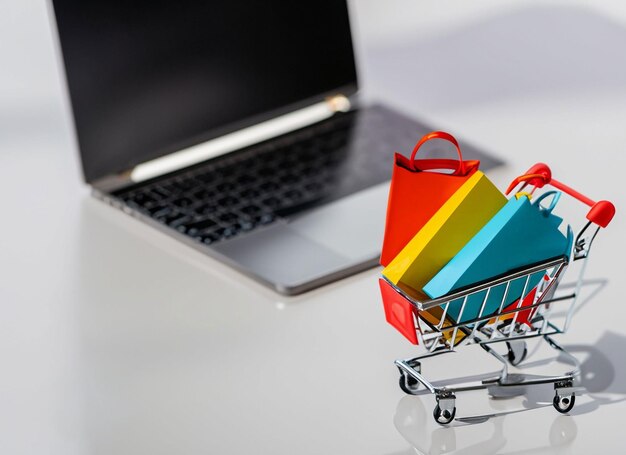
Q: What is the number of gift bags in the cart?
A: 3